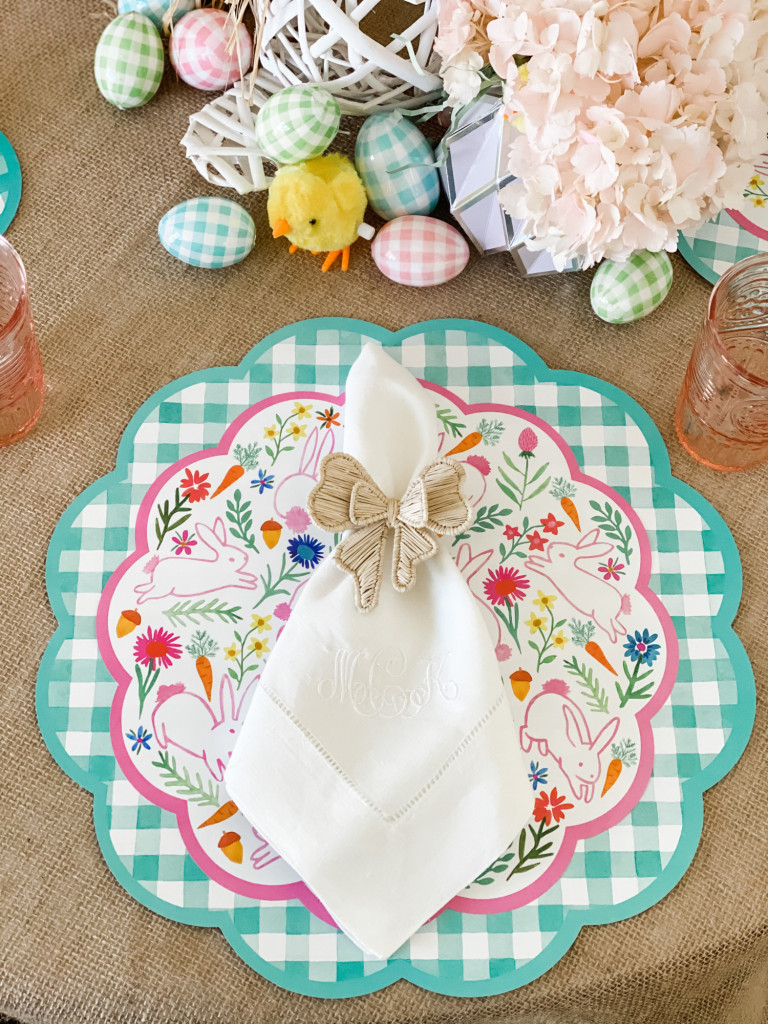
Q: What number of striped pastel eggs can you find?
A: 8